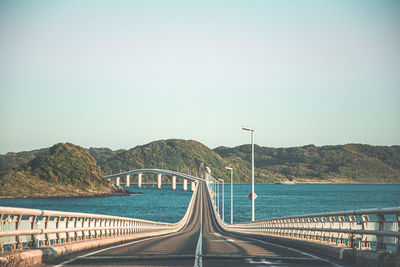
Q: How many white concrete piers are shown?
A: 7